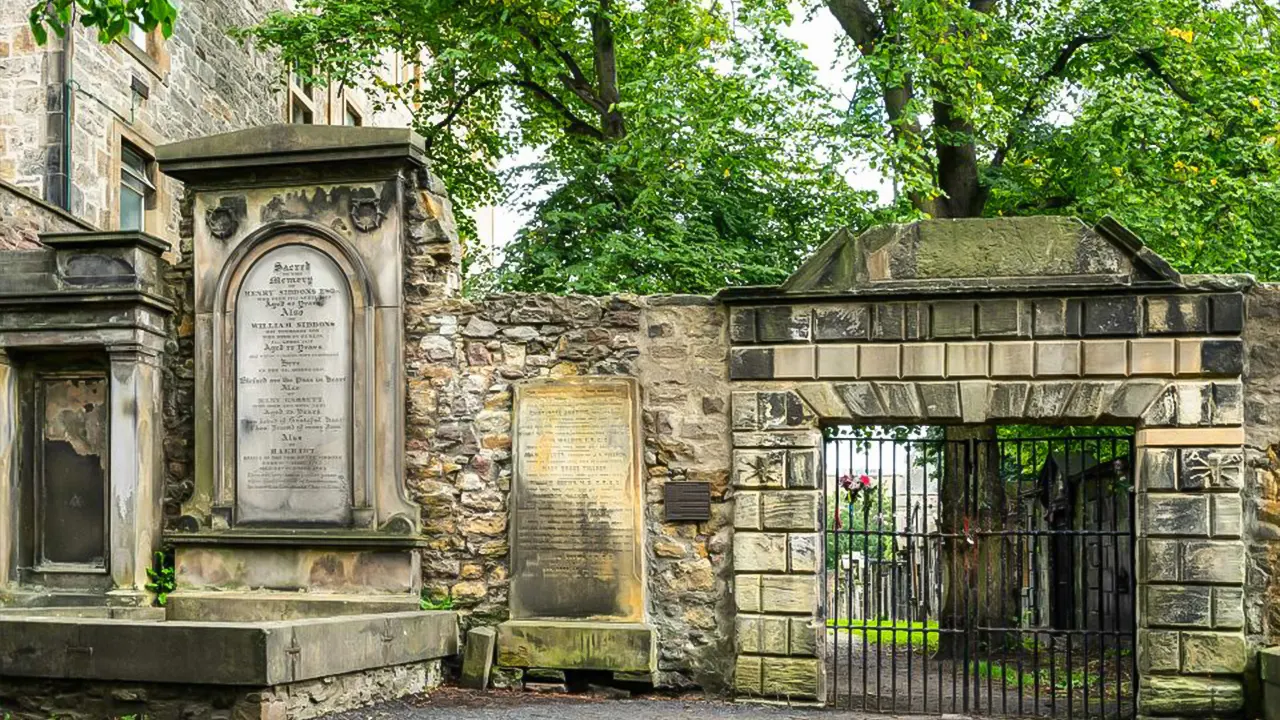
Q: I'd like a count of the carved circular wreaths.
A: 2